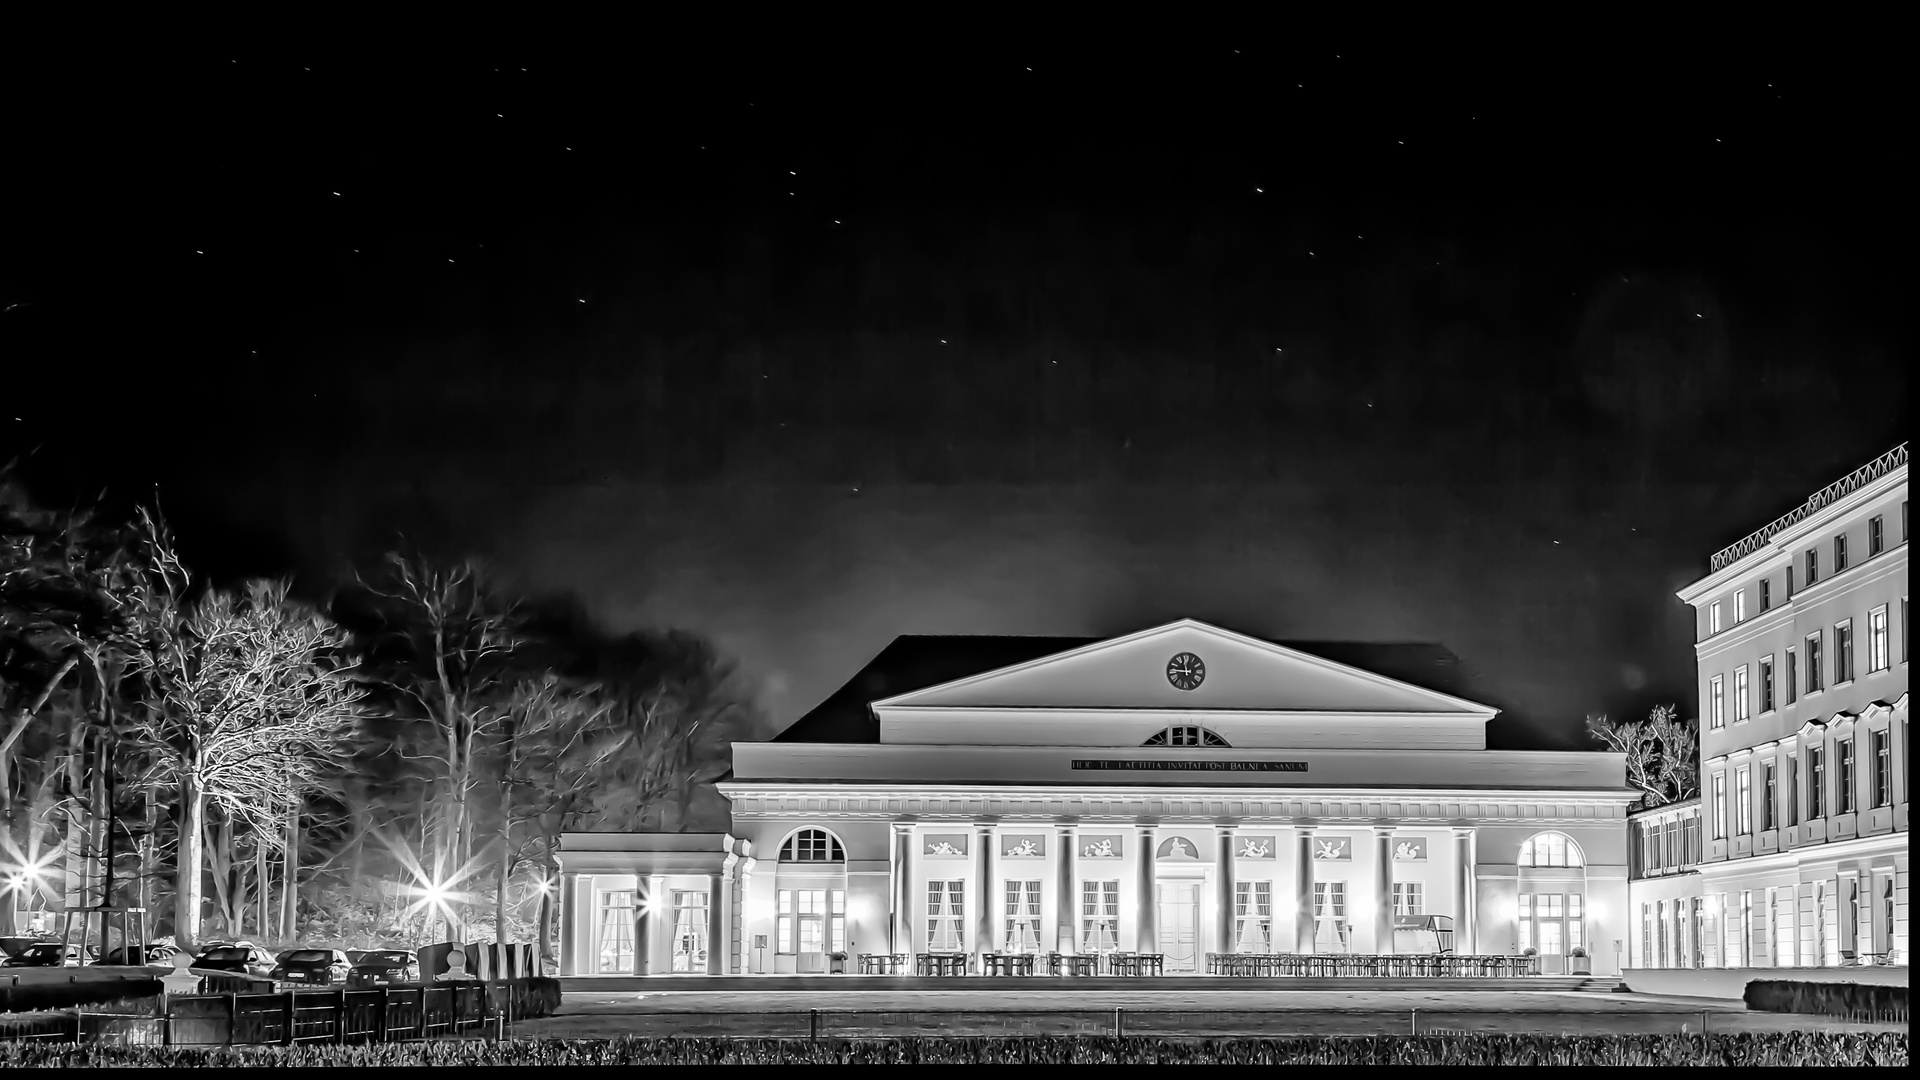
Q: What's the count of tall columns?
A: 8